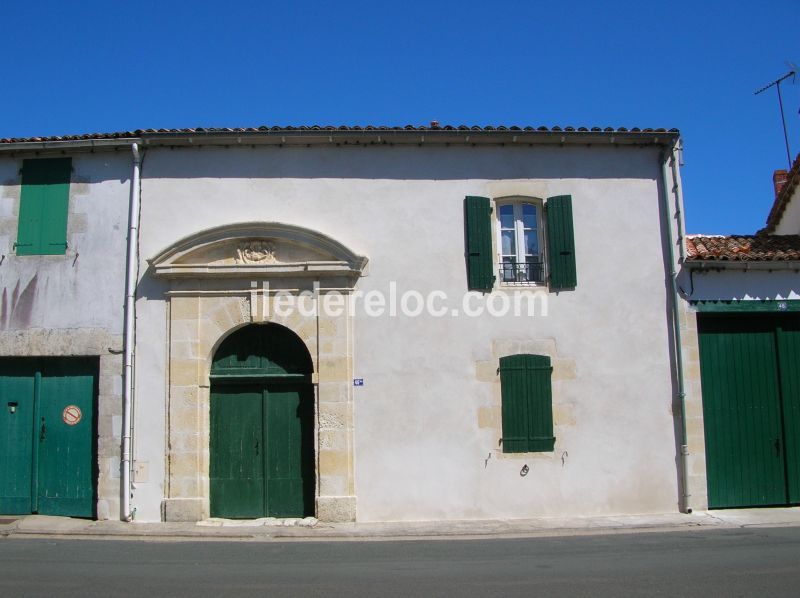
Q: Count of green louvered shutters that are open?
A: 2